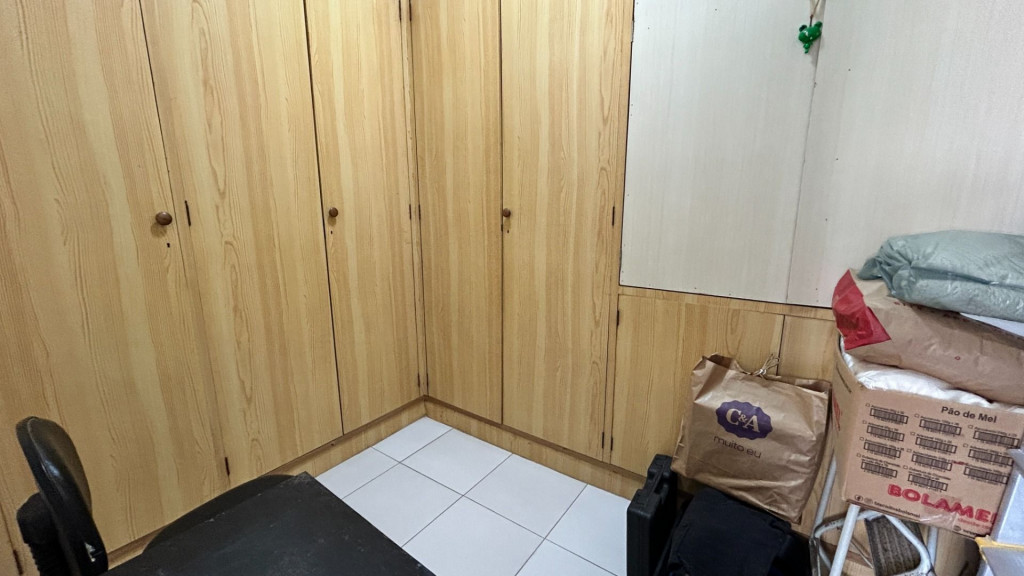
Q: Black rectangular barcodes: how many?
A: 11